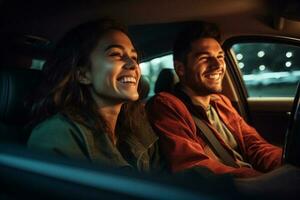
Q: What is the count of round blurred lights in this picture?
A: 6